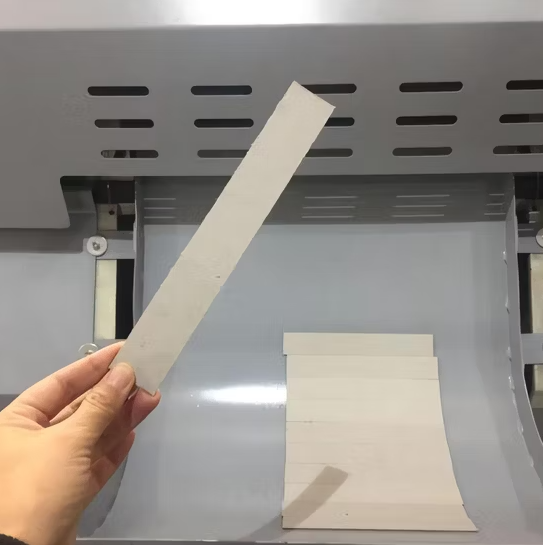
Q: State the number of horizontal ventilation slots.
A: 15